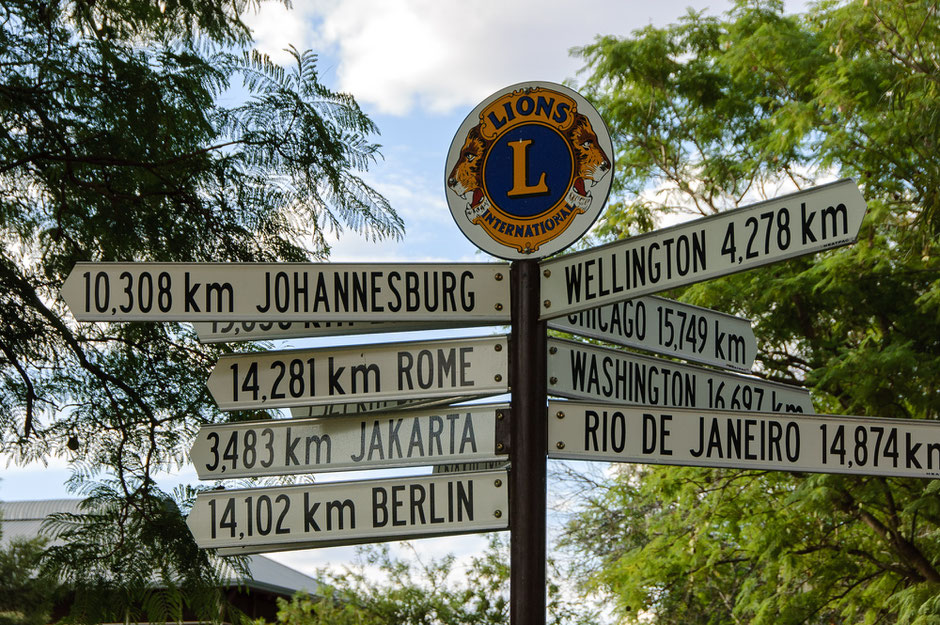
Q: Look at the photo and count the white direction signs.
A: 11